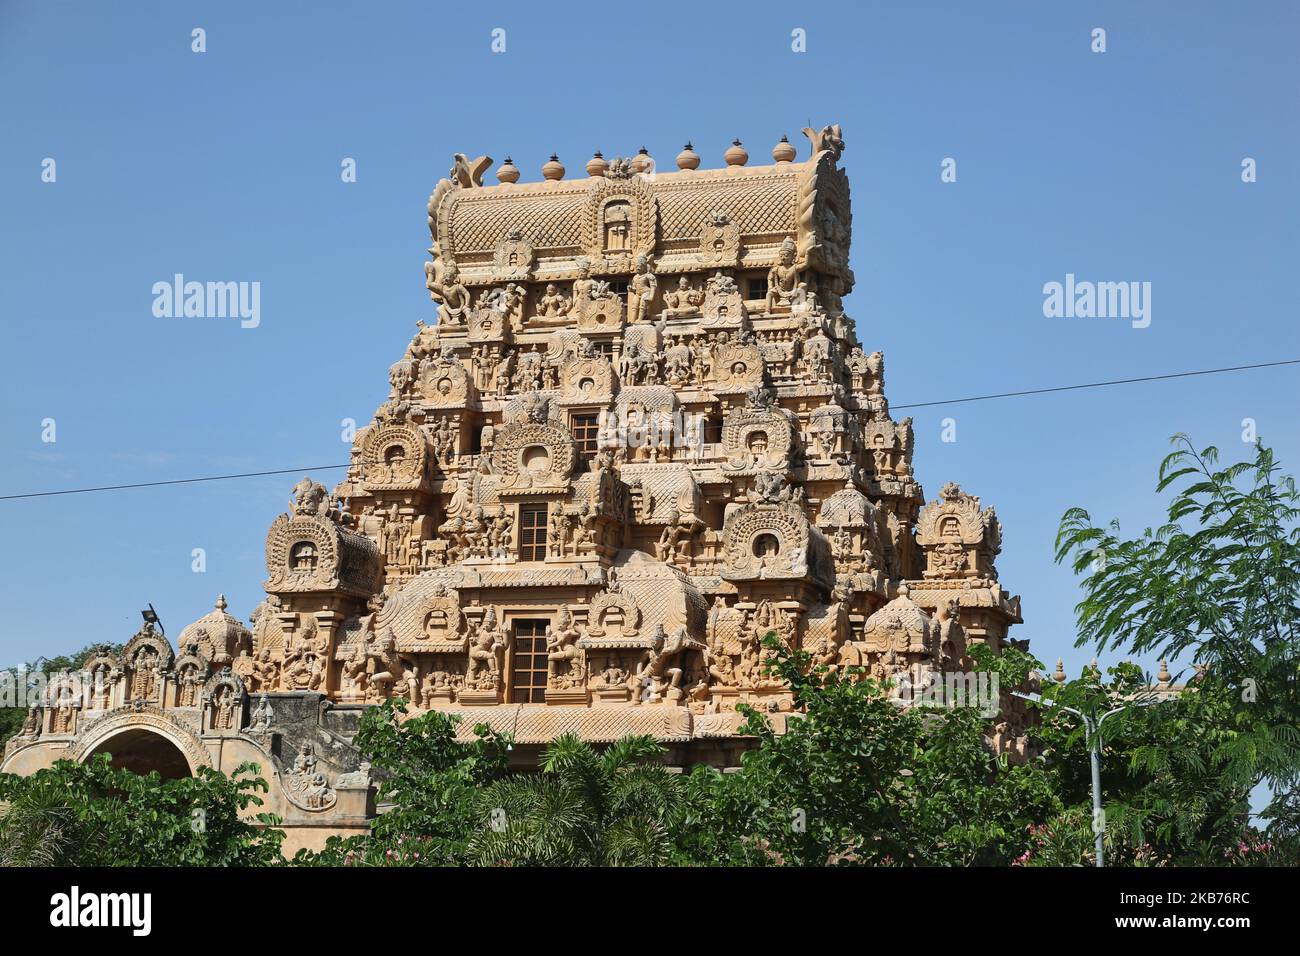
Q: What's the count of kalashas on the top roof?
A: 7